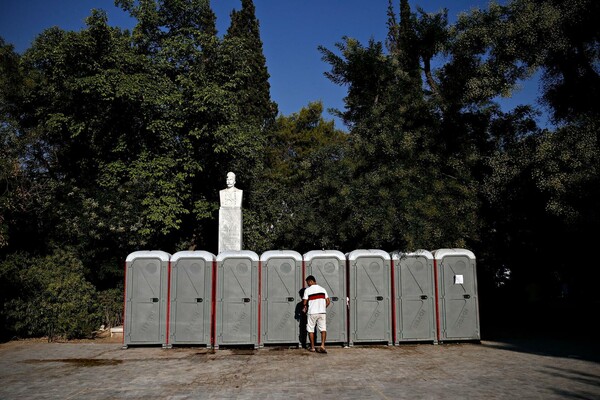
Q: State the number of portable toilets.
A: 8